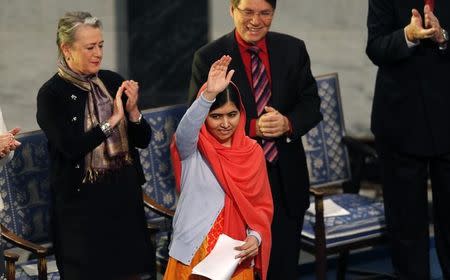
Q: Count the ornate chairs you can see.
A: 3